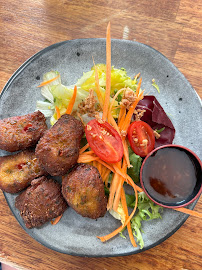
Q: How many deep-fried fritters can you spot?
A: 5